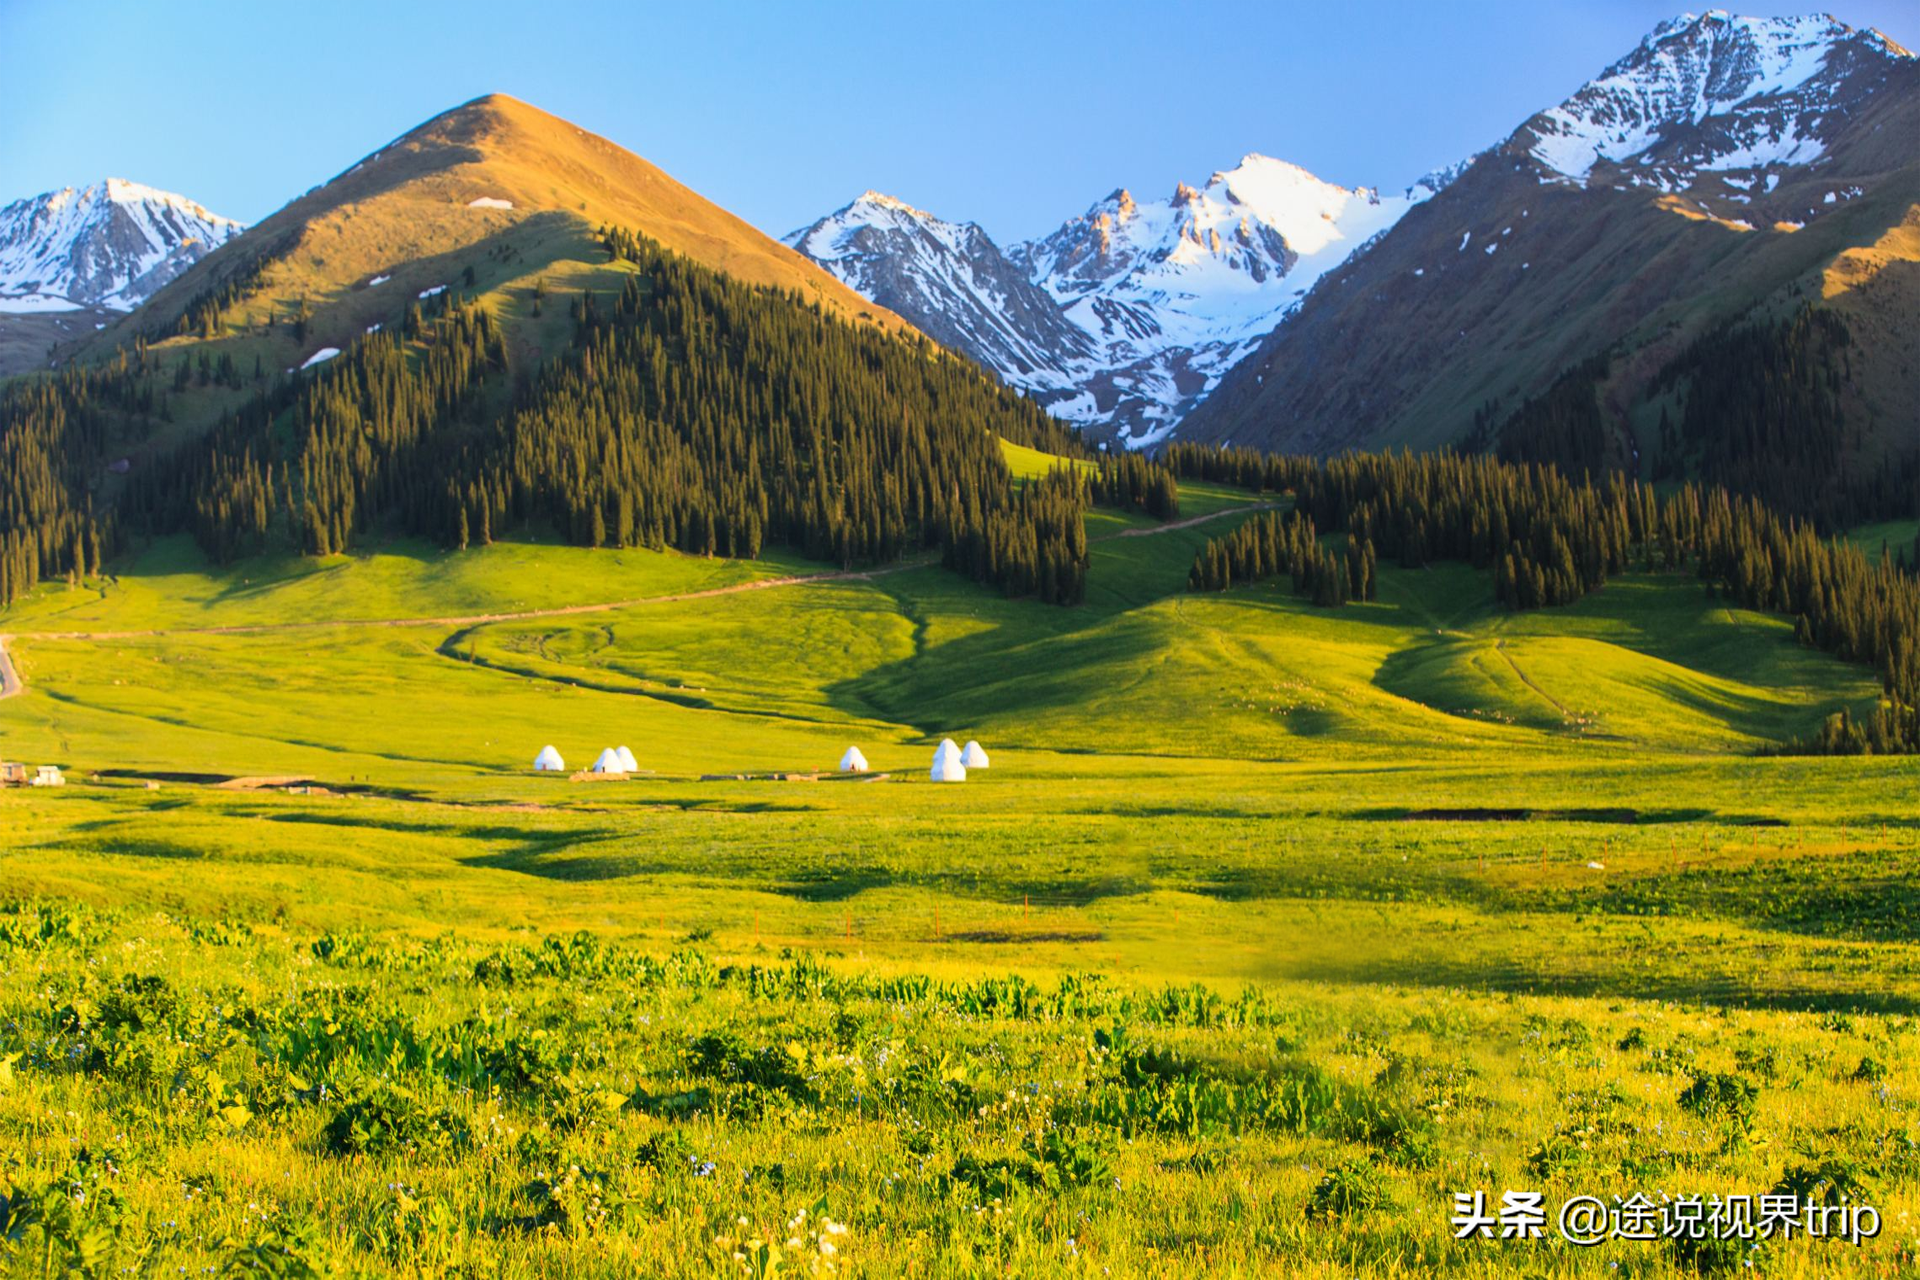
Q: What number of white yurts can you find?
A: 7